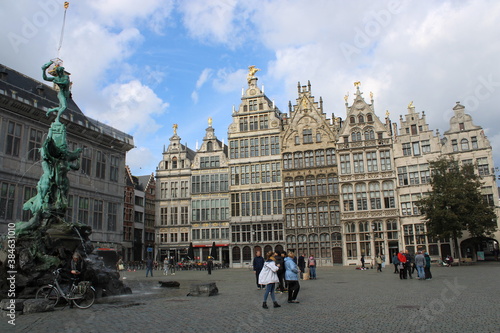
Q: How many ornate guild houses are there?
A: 7